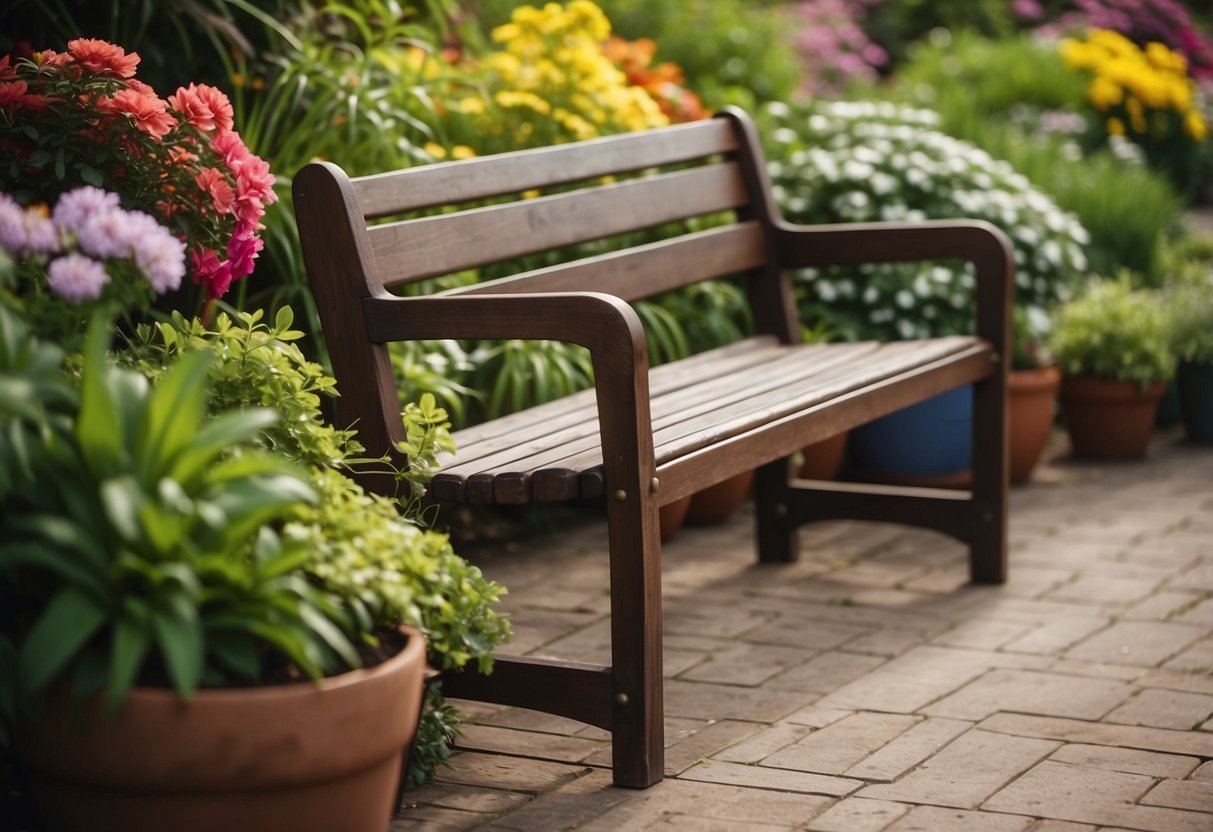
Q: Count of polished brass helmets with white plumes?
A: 0